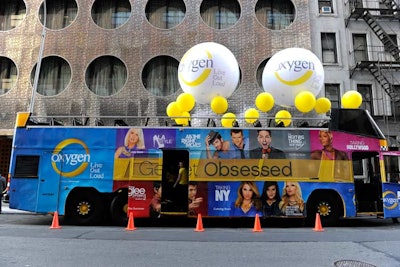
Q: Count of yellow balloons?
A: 11